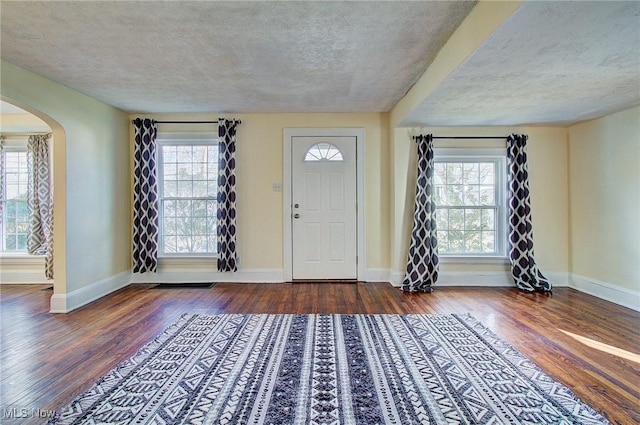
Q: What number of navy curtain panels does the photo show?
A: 4